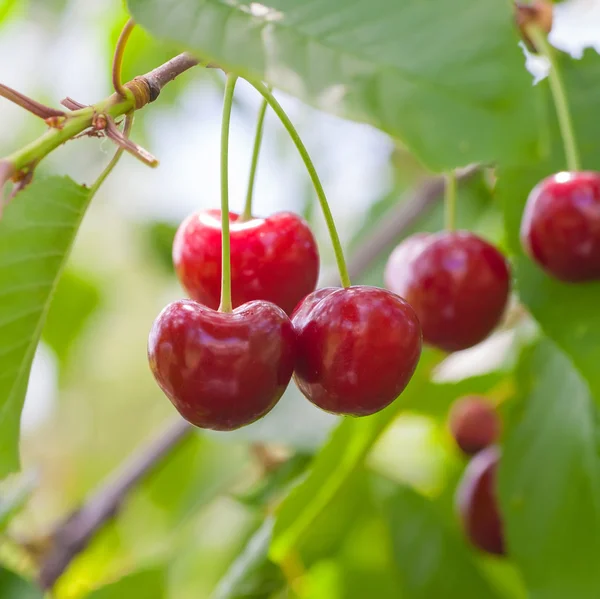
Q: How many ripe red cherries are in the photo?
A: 7